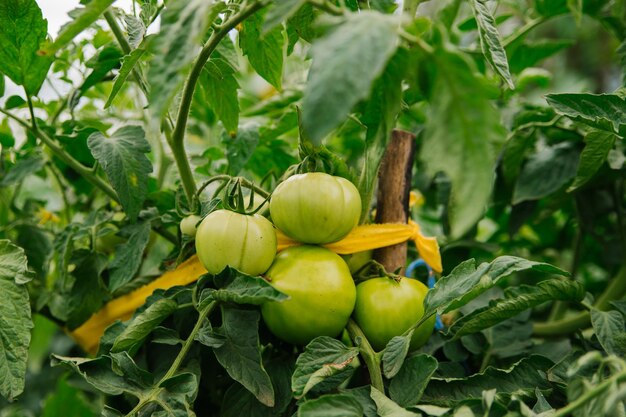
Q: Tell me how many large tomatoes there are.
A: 4